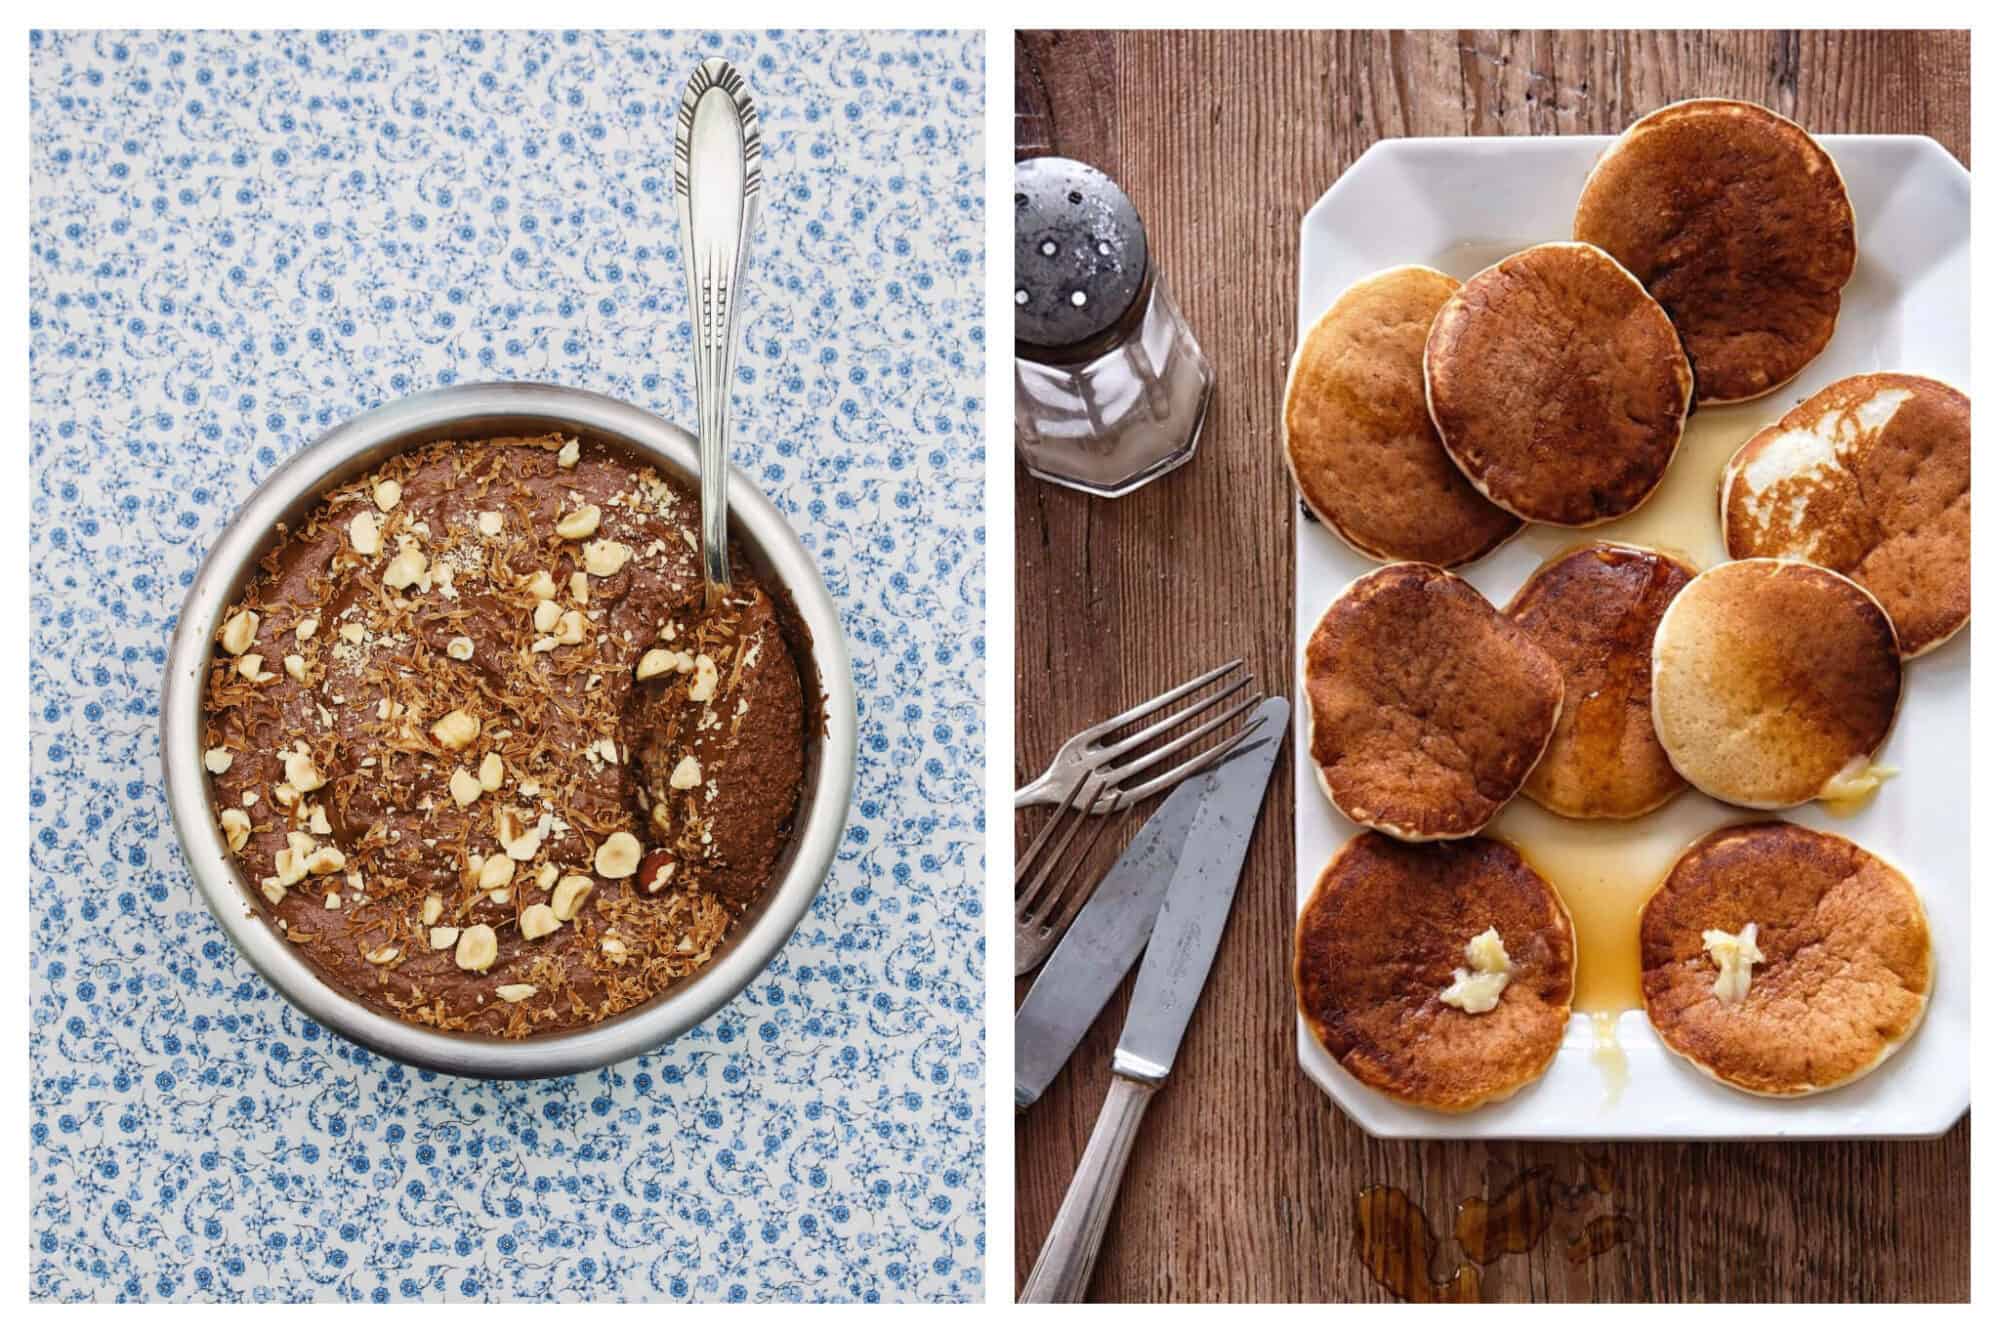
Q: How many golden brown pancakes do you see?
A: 9